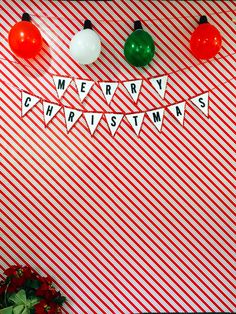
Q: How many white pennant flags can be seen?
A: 14